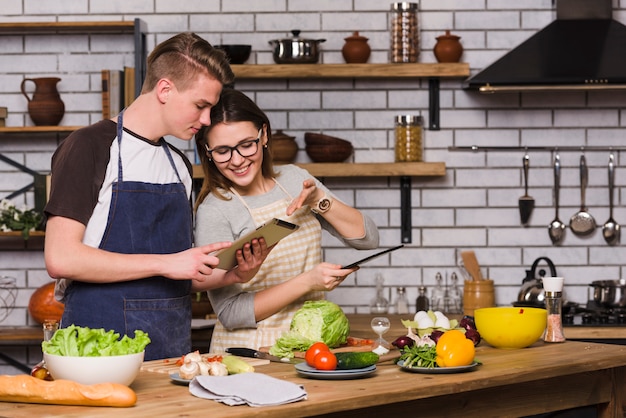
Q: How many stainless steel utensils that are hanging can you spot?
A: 4